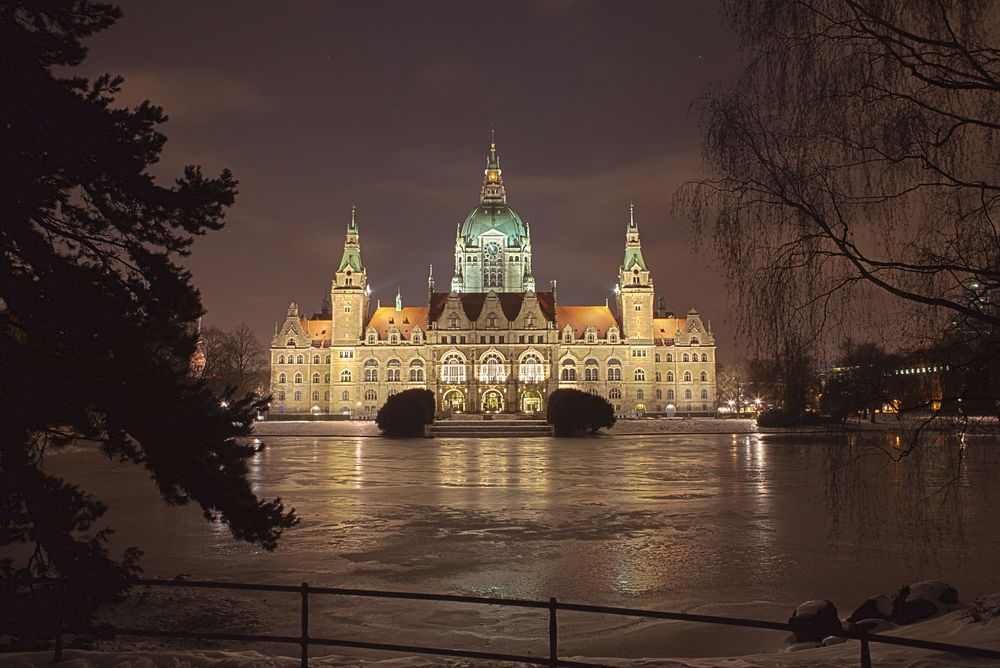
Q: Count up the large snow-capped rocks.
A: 3